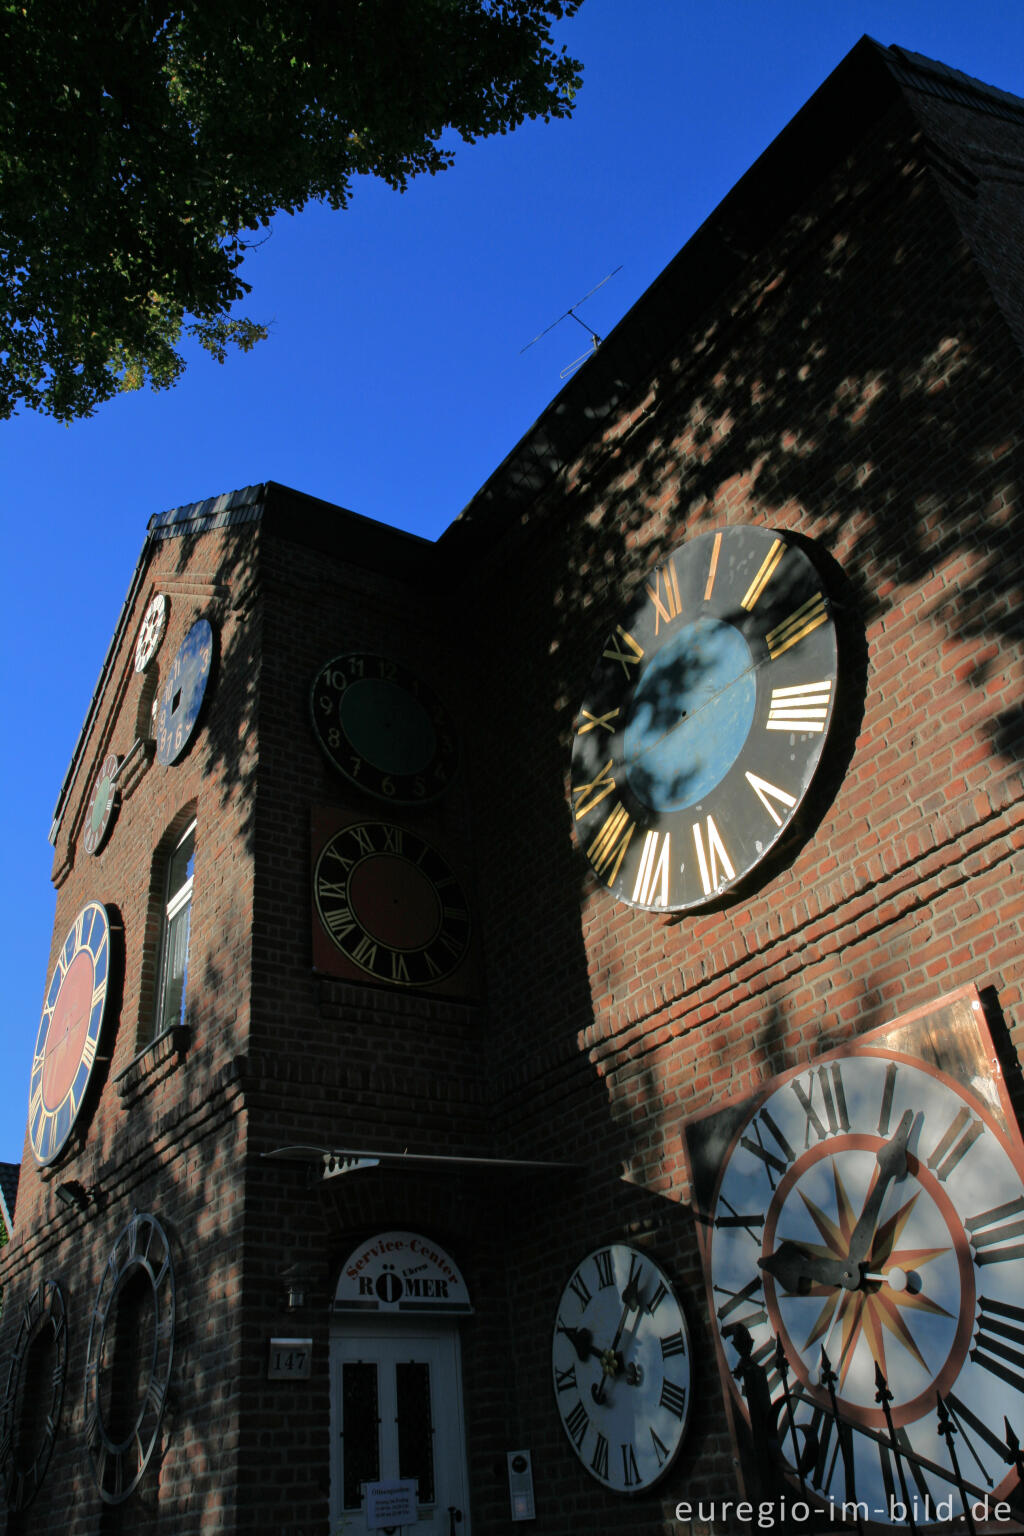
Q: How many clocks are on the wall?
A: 11